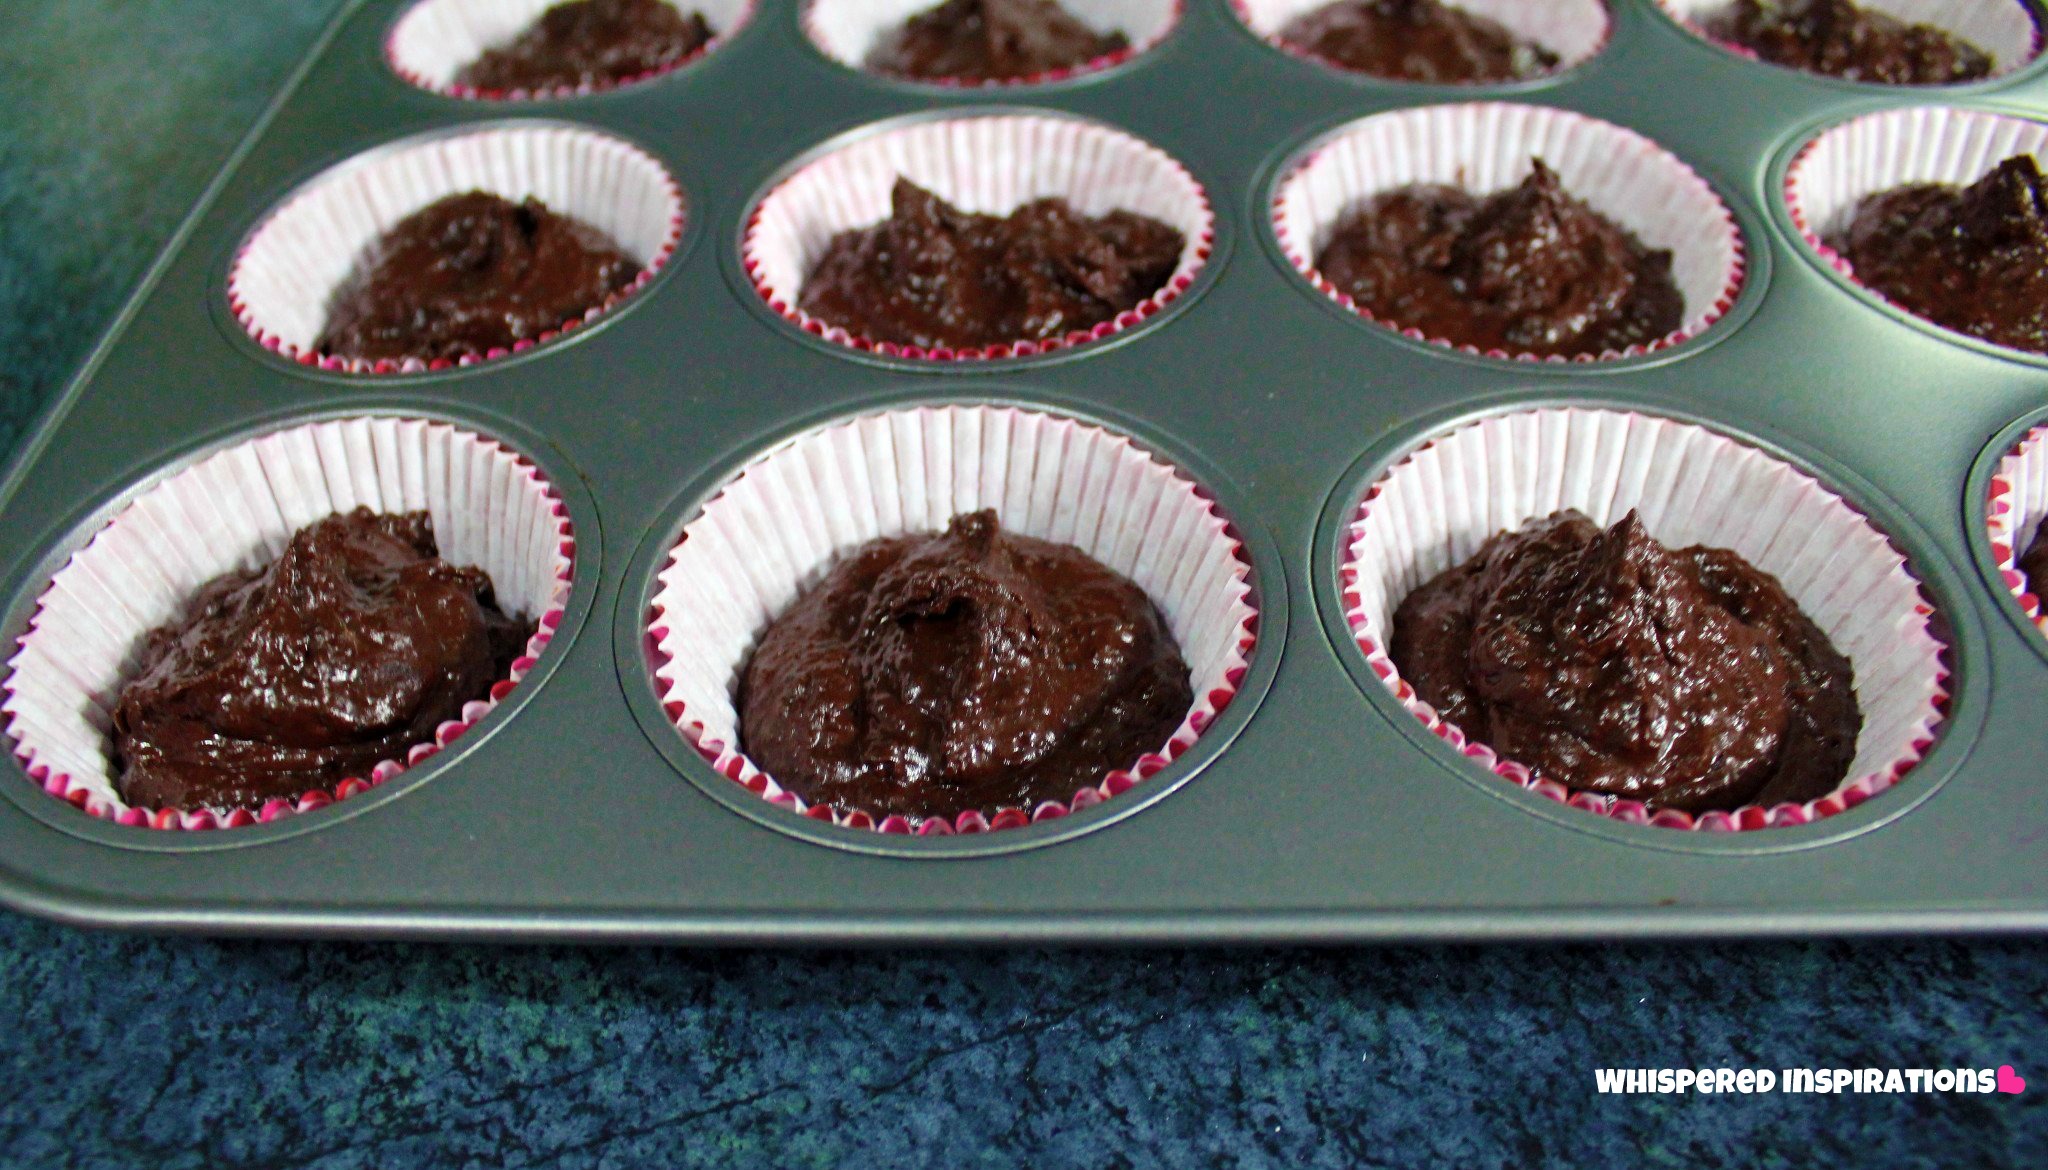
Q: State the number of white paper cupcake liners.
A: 12